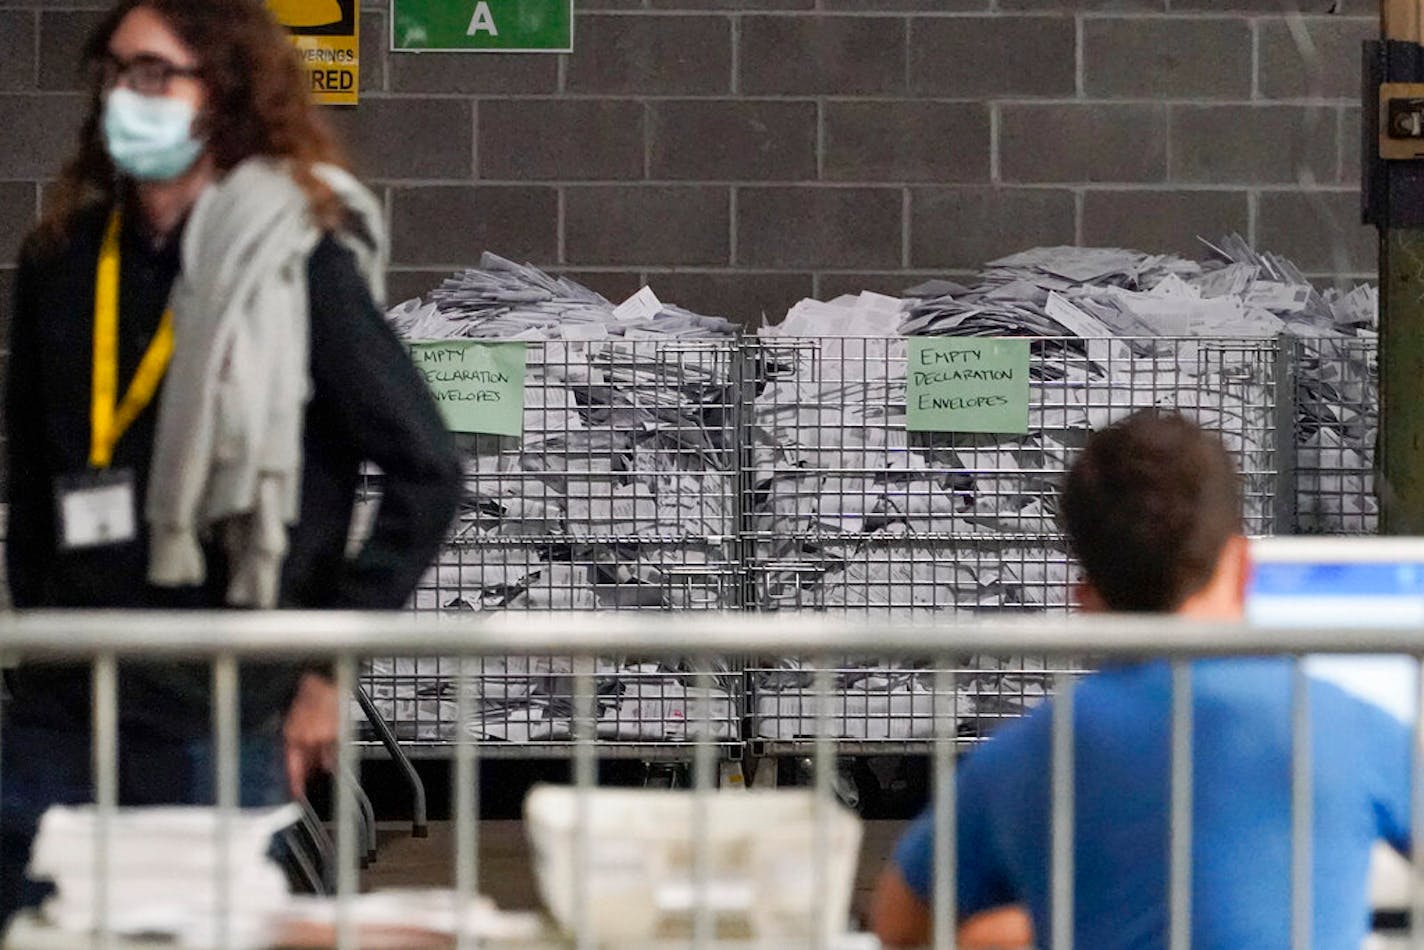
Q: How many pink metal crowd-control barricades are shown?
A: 0